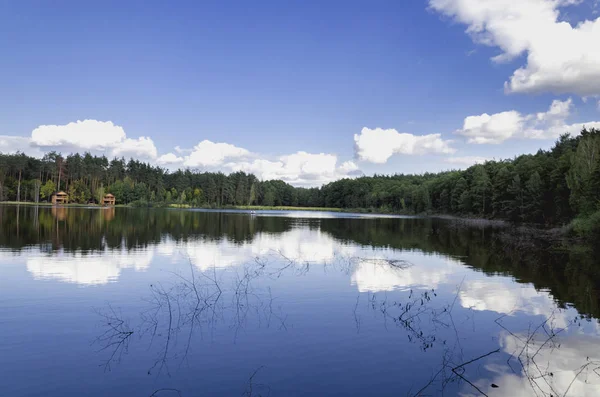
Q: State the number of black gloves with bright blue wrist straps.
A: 0